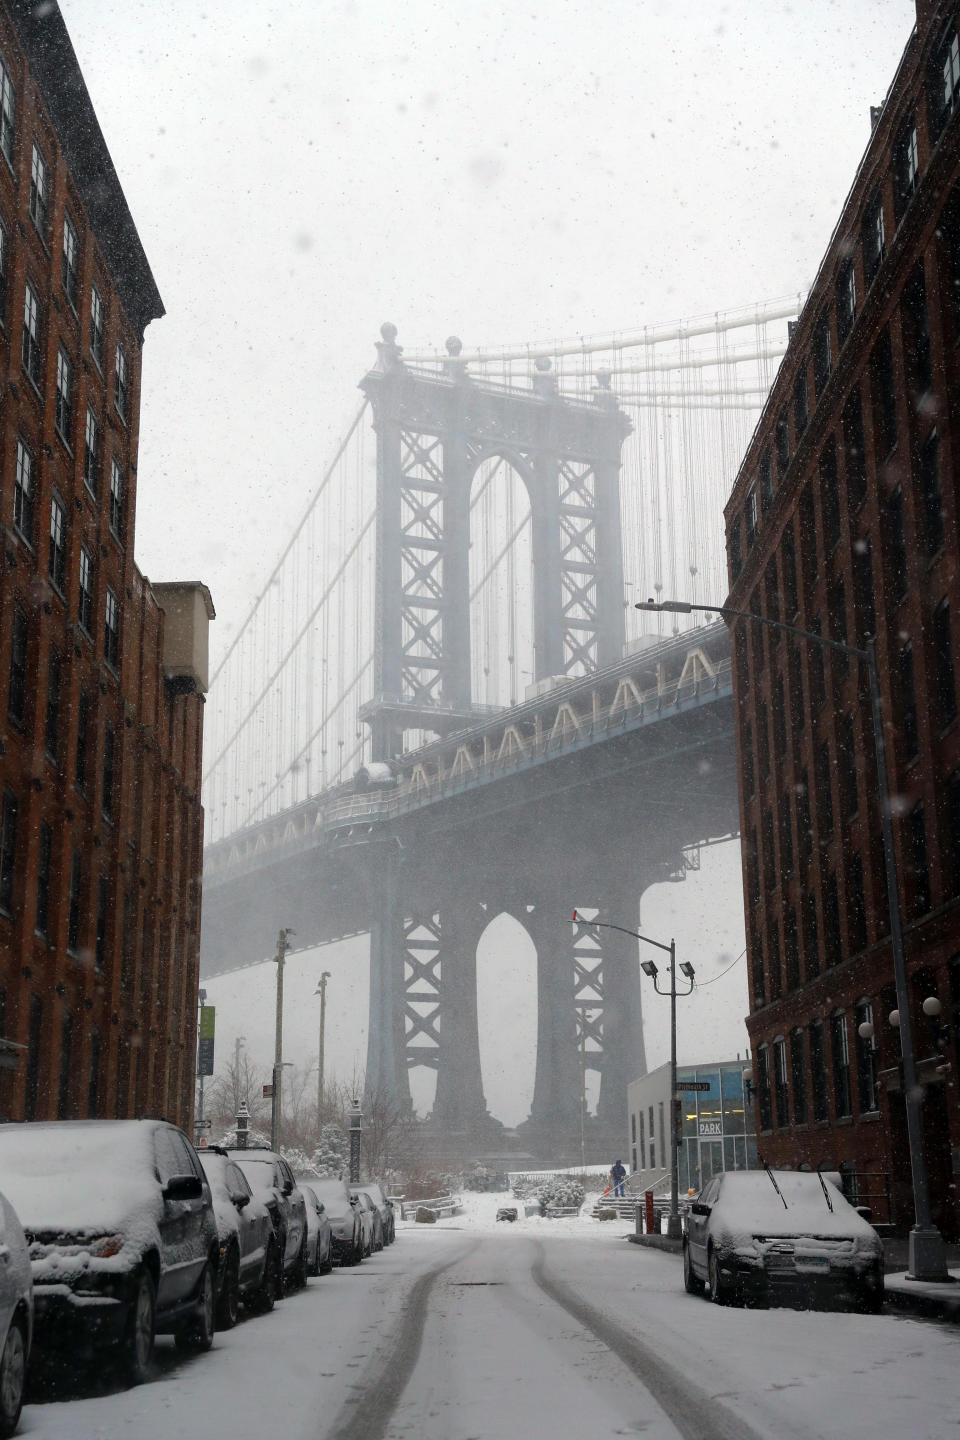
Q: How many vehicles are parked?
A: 9